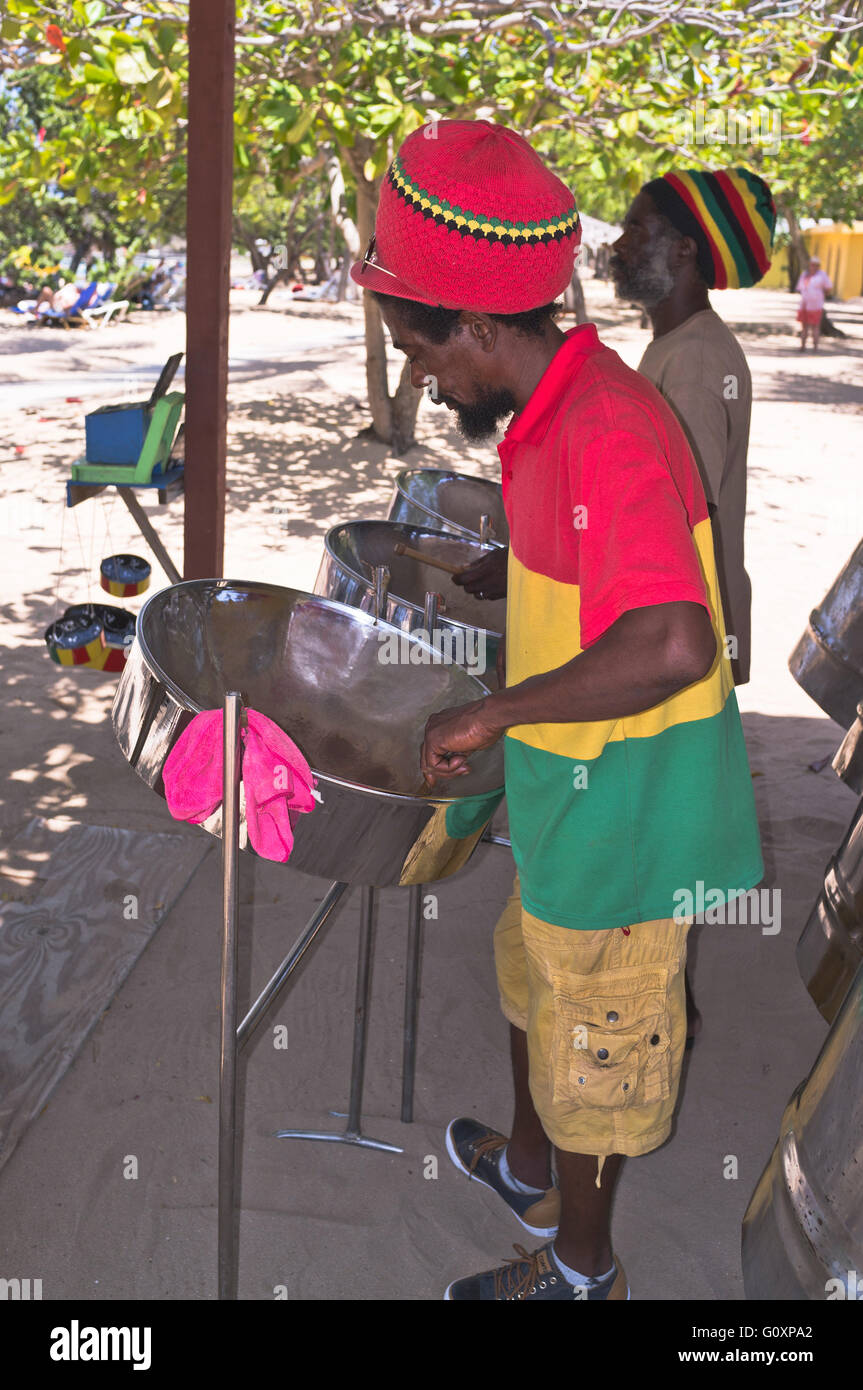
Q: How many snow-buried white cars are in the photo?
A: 0